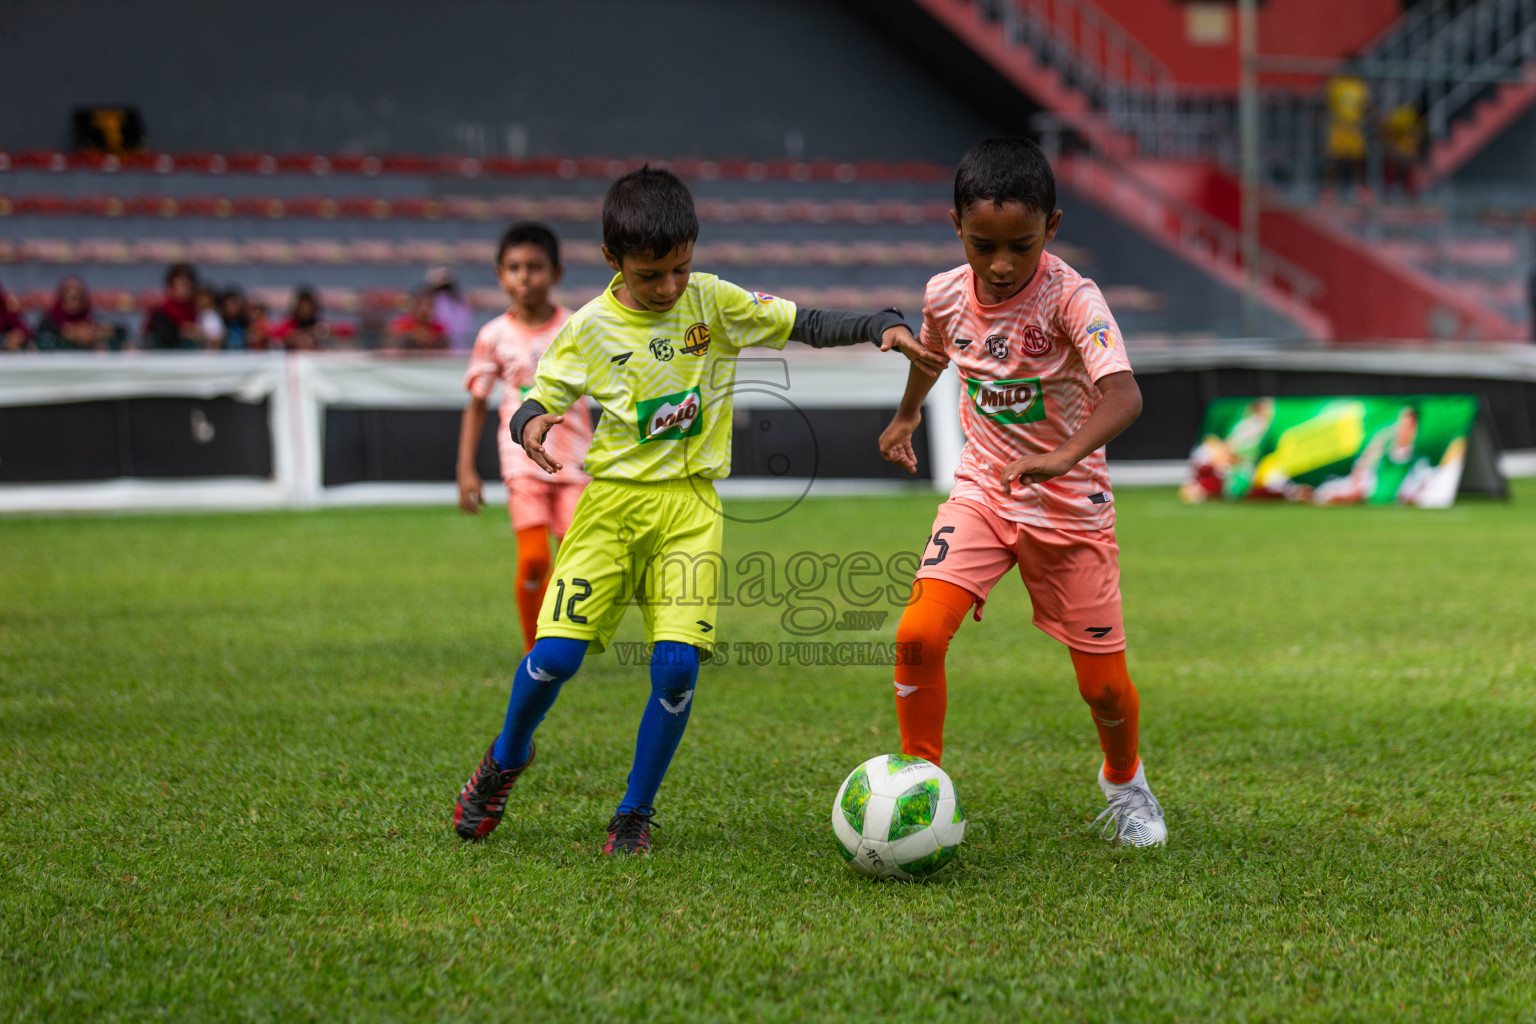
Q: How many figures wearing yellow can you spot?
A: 3